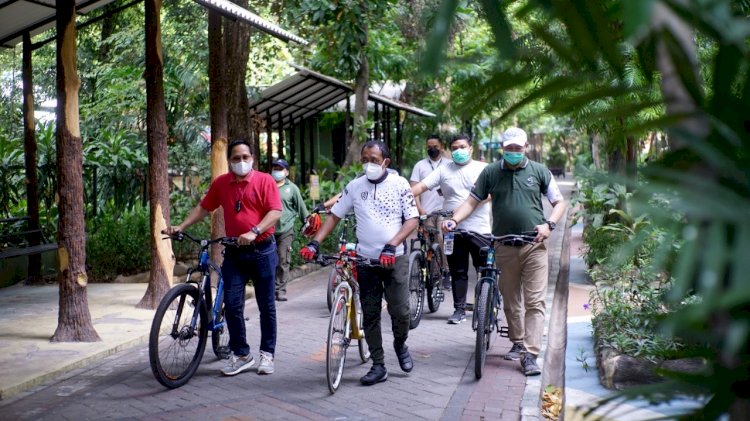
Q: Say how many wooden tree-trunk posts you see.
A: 4